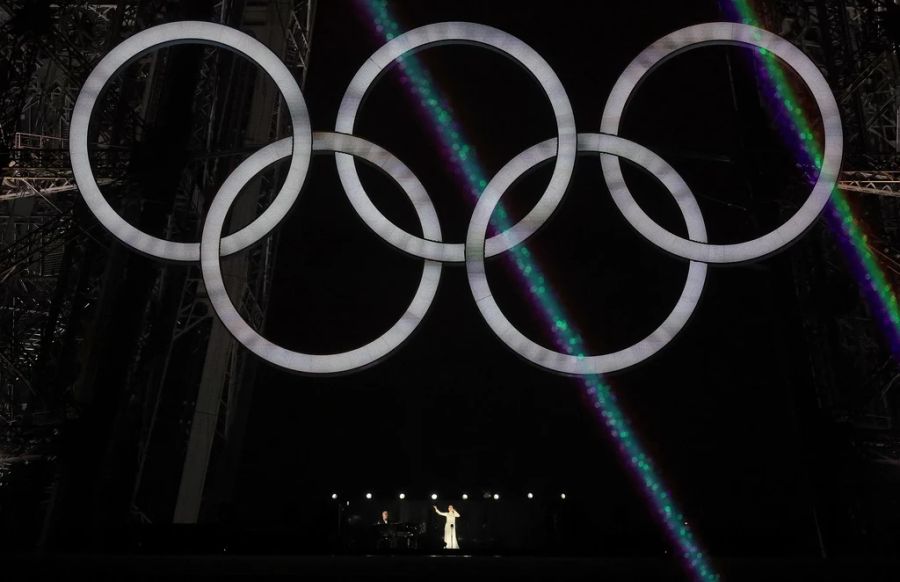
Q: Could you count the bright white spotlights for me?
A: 8